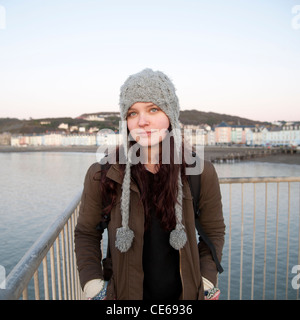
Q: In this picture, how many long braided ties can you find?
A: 2